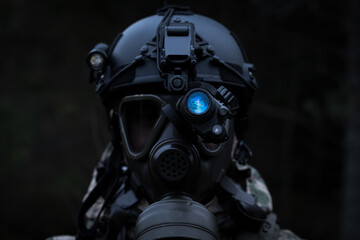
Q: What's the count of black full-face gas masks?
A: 1